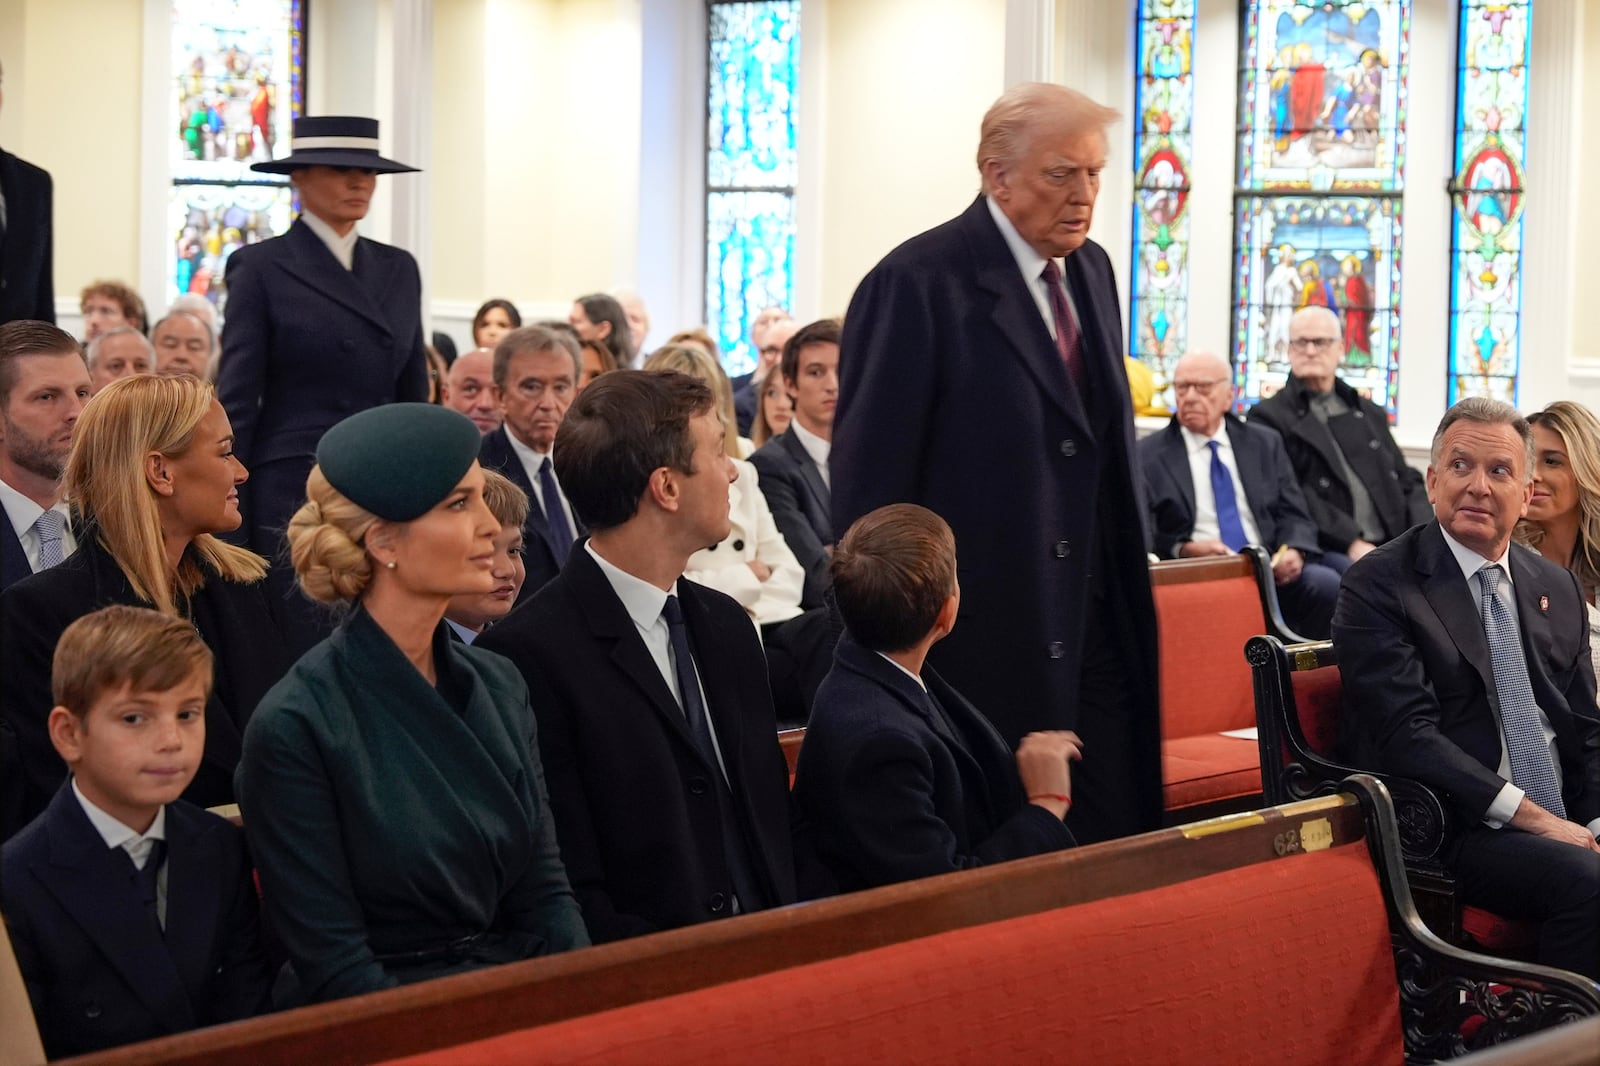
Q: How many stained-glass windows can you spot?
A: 5